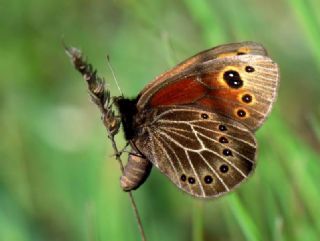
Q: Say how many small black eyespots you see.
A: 11